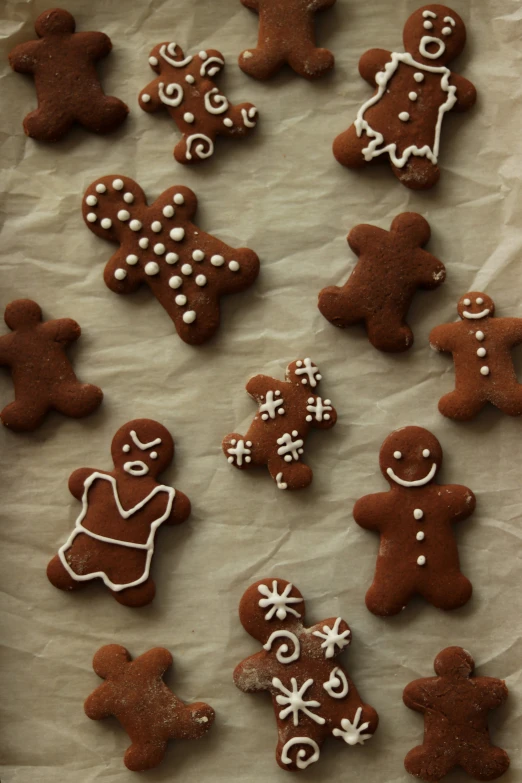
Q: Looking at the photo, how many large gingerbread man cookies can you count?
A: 5